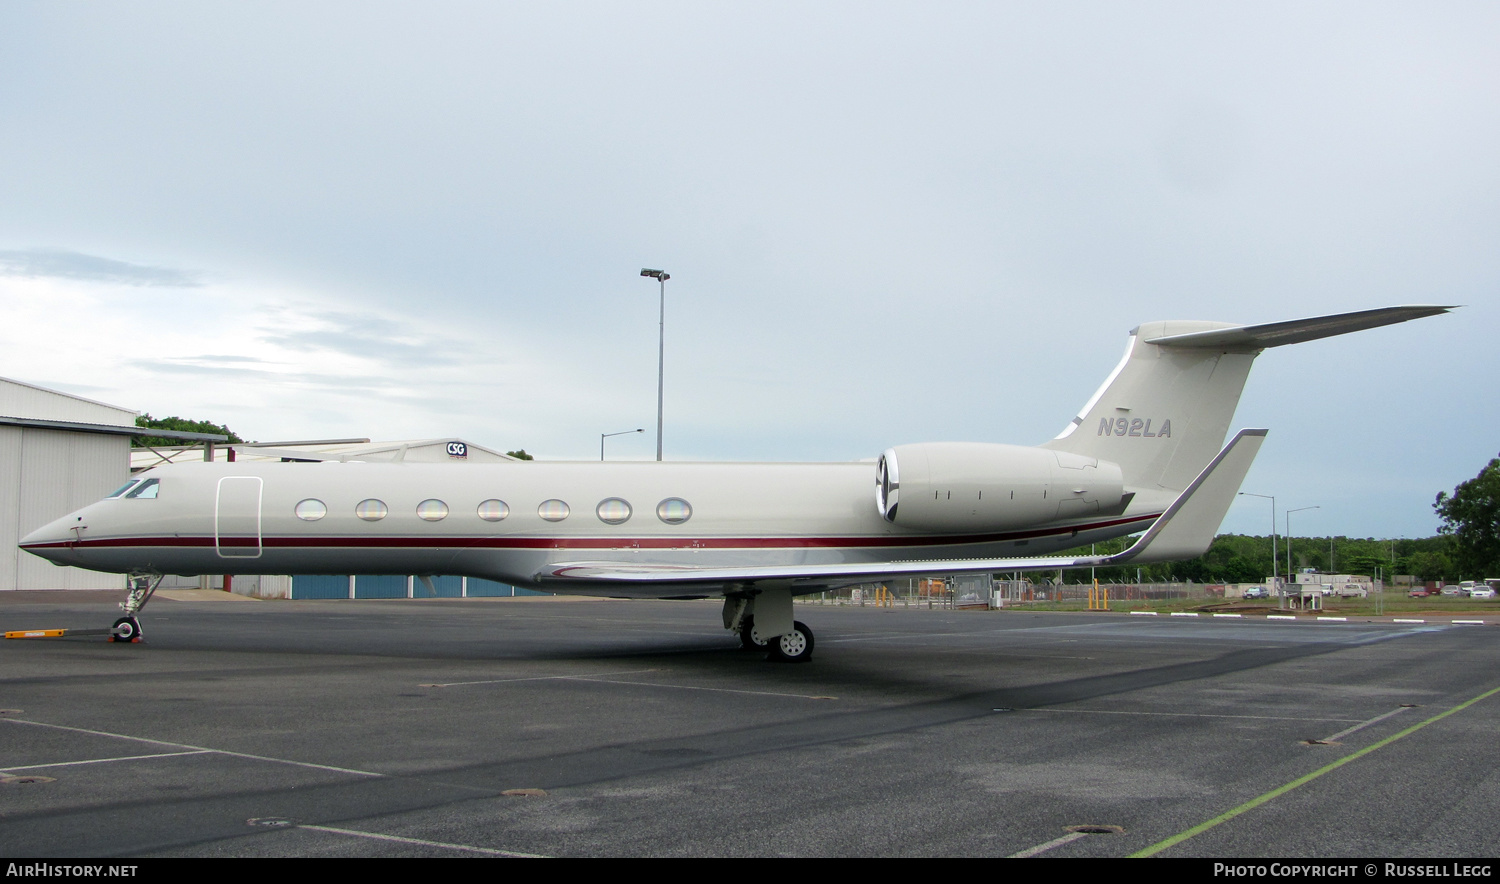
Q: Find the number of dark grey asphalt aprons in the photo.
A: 1